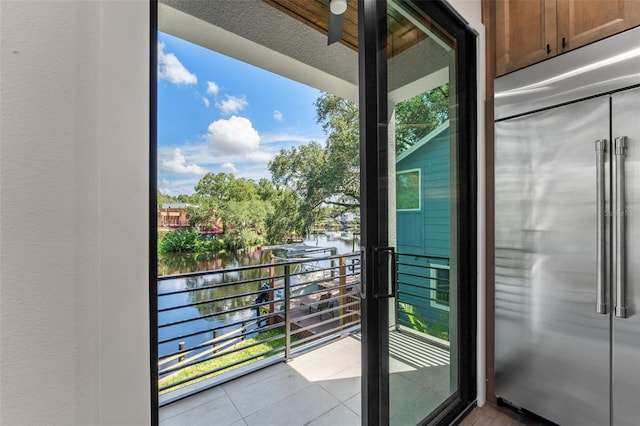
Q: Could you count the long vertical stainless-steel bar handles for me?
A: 2